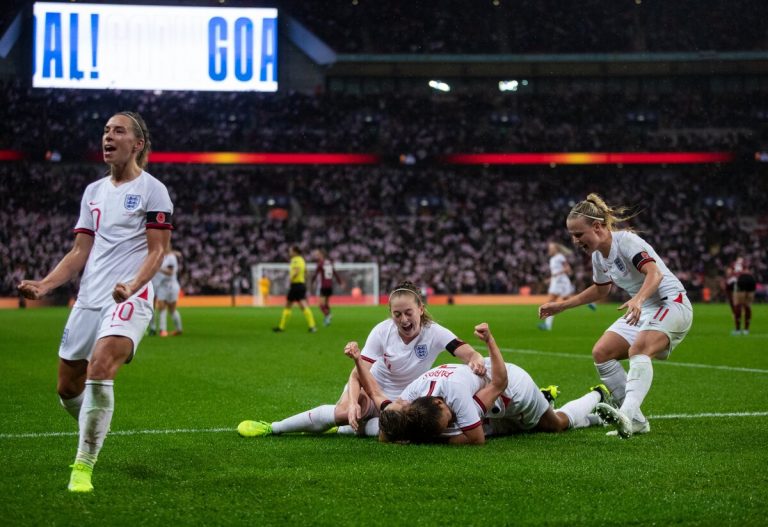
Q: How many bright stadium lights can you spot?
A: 2